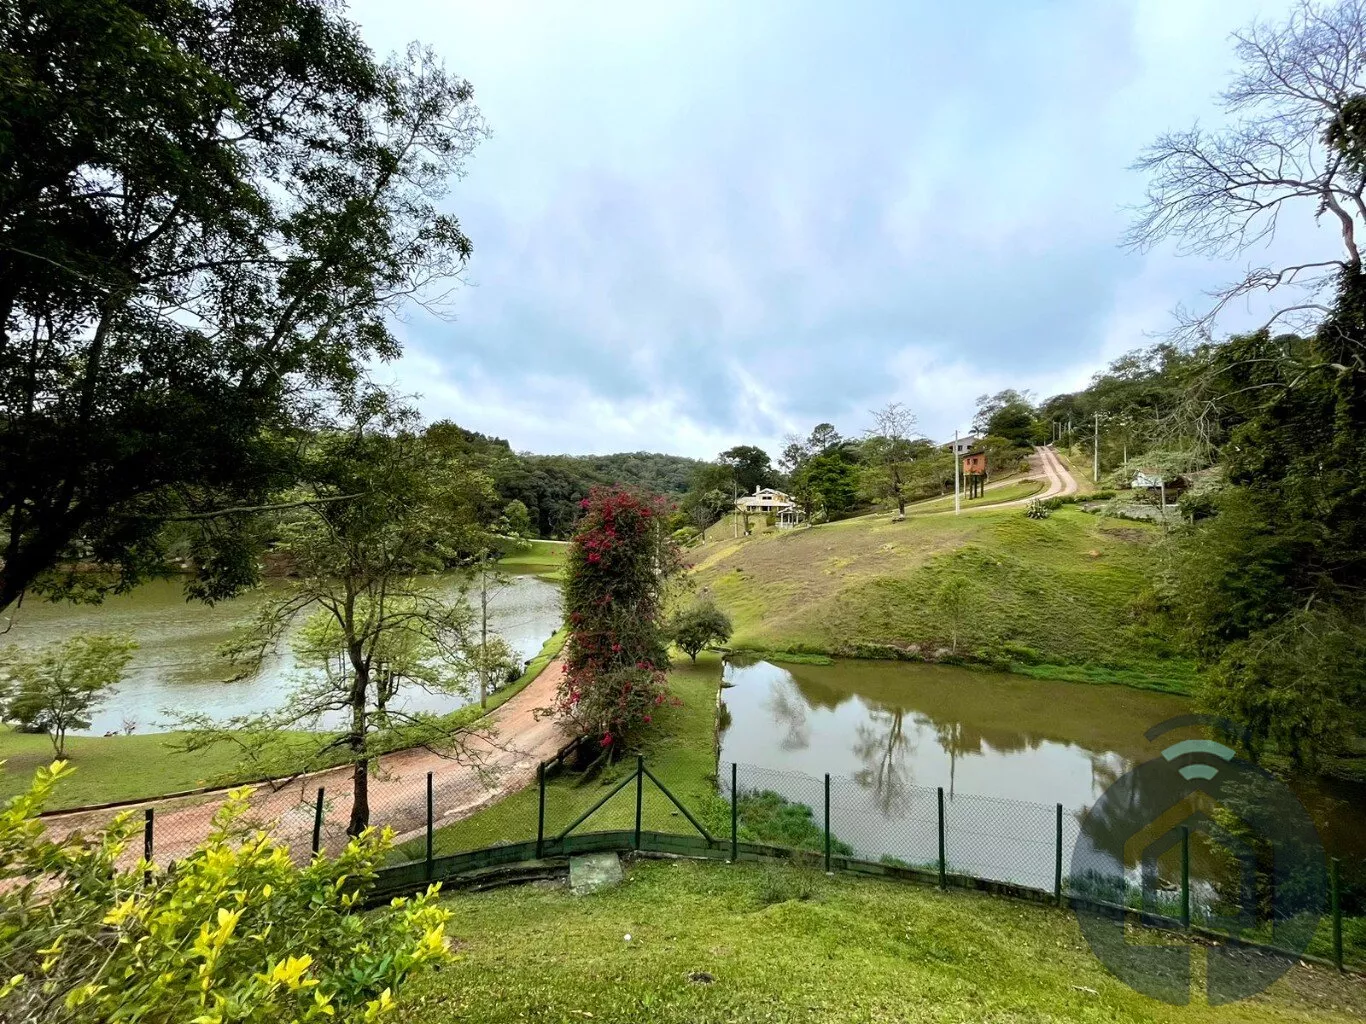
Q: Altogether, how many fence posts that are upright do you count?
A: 11